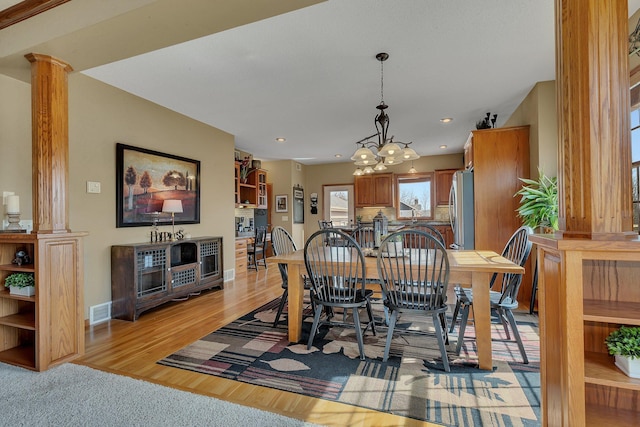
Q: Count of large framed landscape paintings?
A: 1